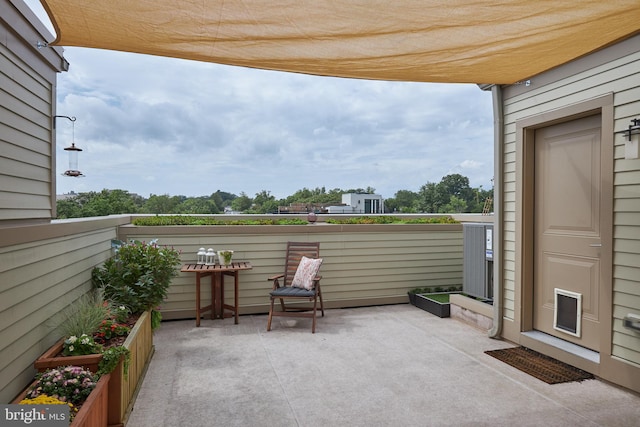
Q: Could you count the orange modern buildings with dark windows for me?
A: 0